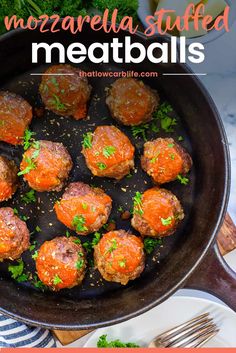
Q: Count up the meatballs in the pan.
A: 12